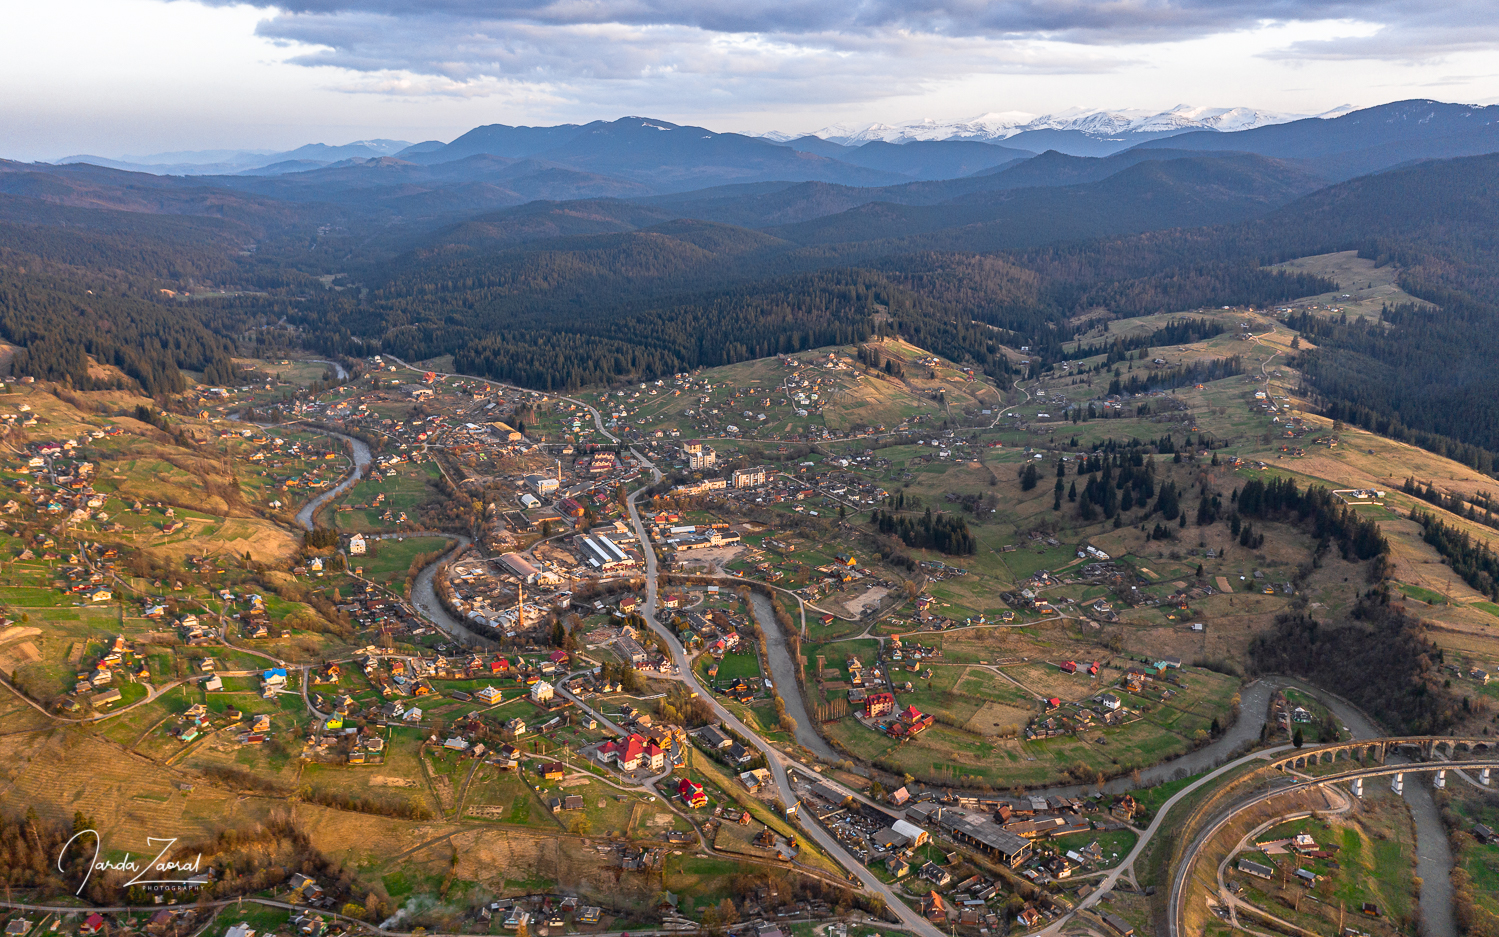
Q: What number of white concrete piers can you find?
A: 4